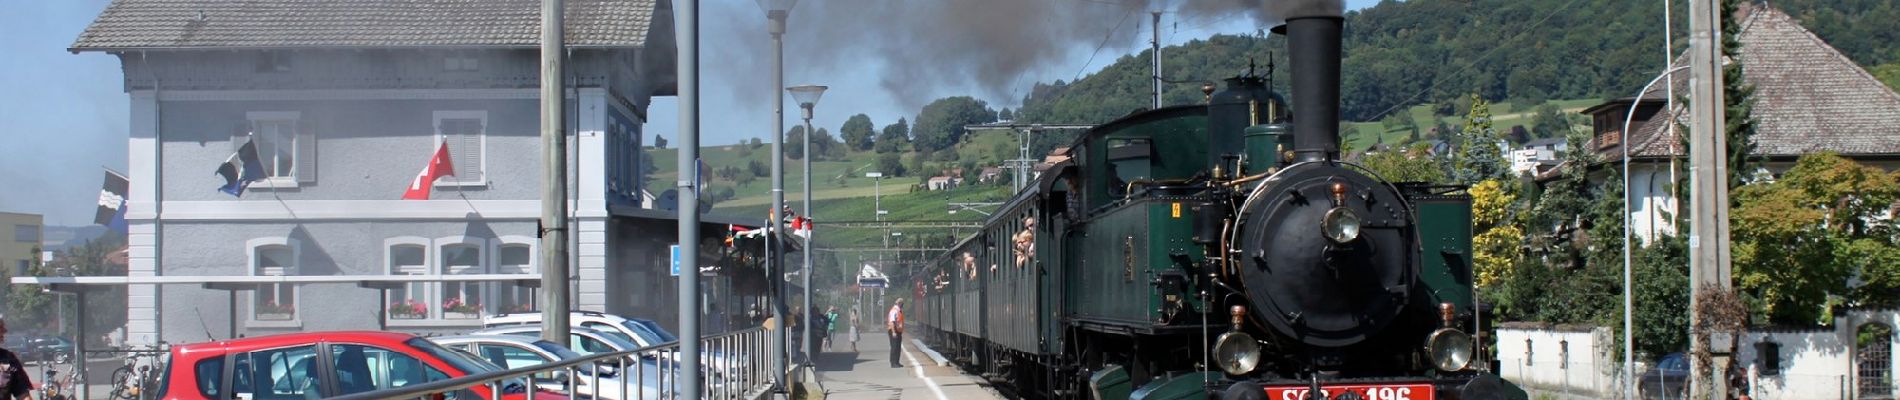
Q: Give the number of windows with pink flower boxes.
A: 4